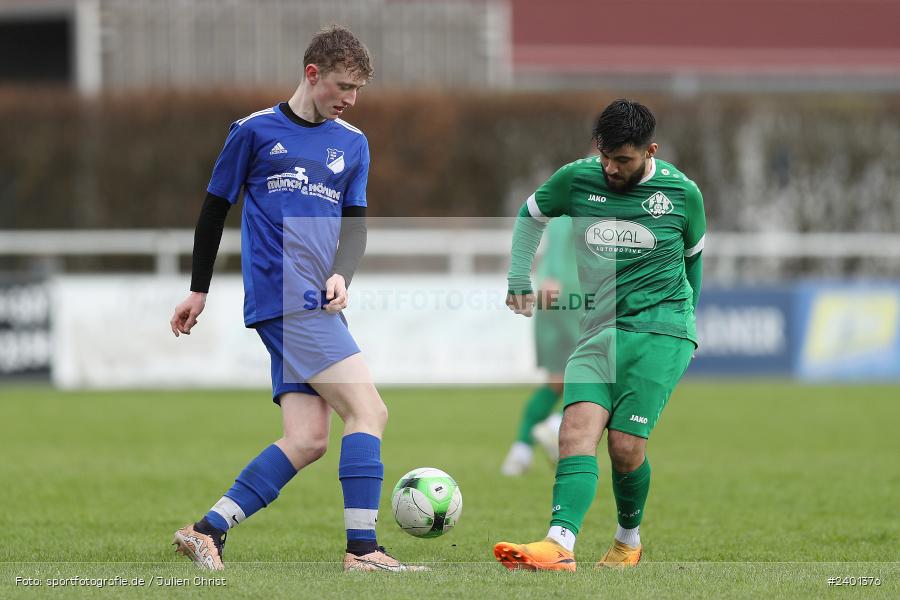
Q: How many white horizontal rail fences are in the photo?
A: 1